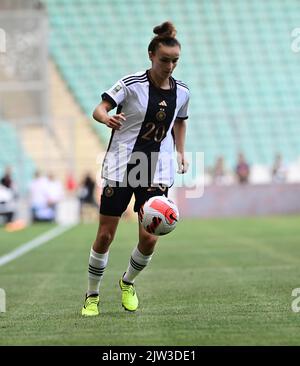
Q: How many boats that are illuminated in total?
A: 0